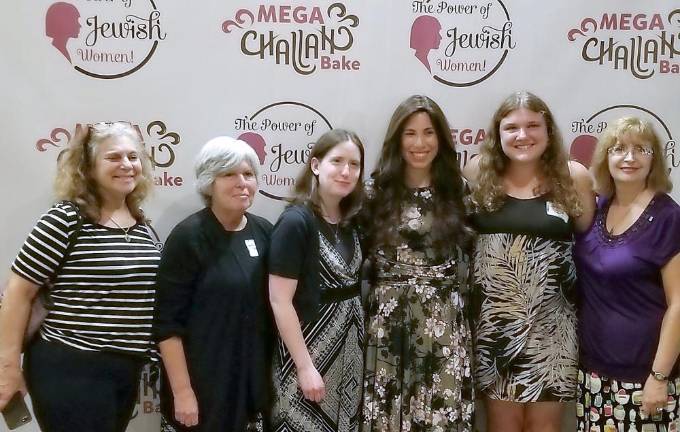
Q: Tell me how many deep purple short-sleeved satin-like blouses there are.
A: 1